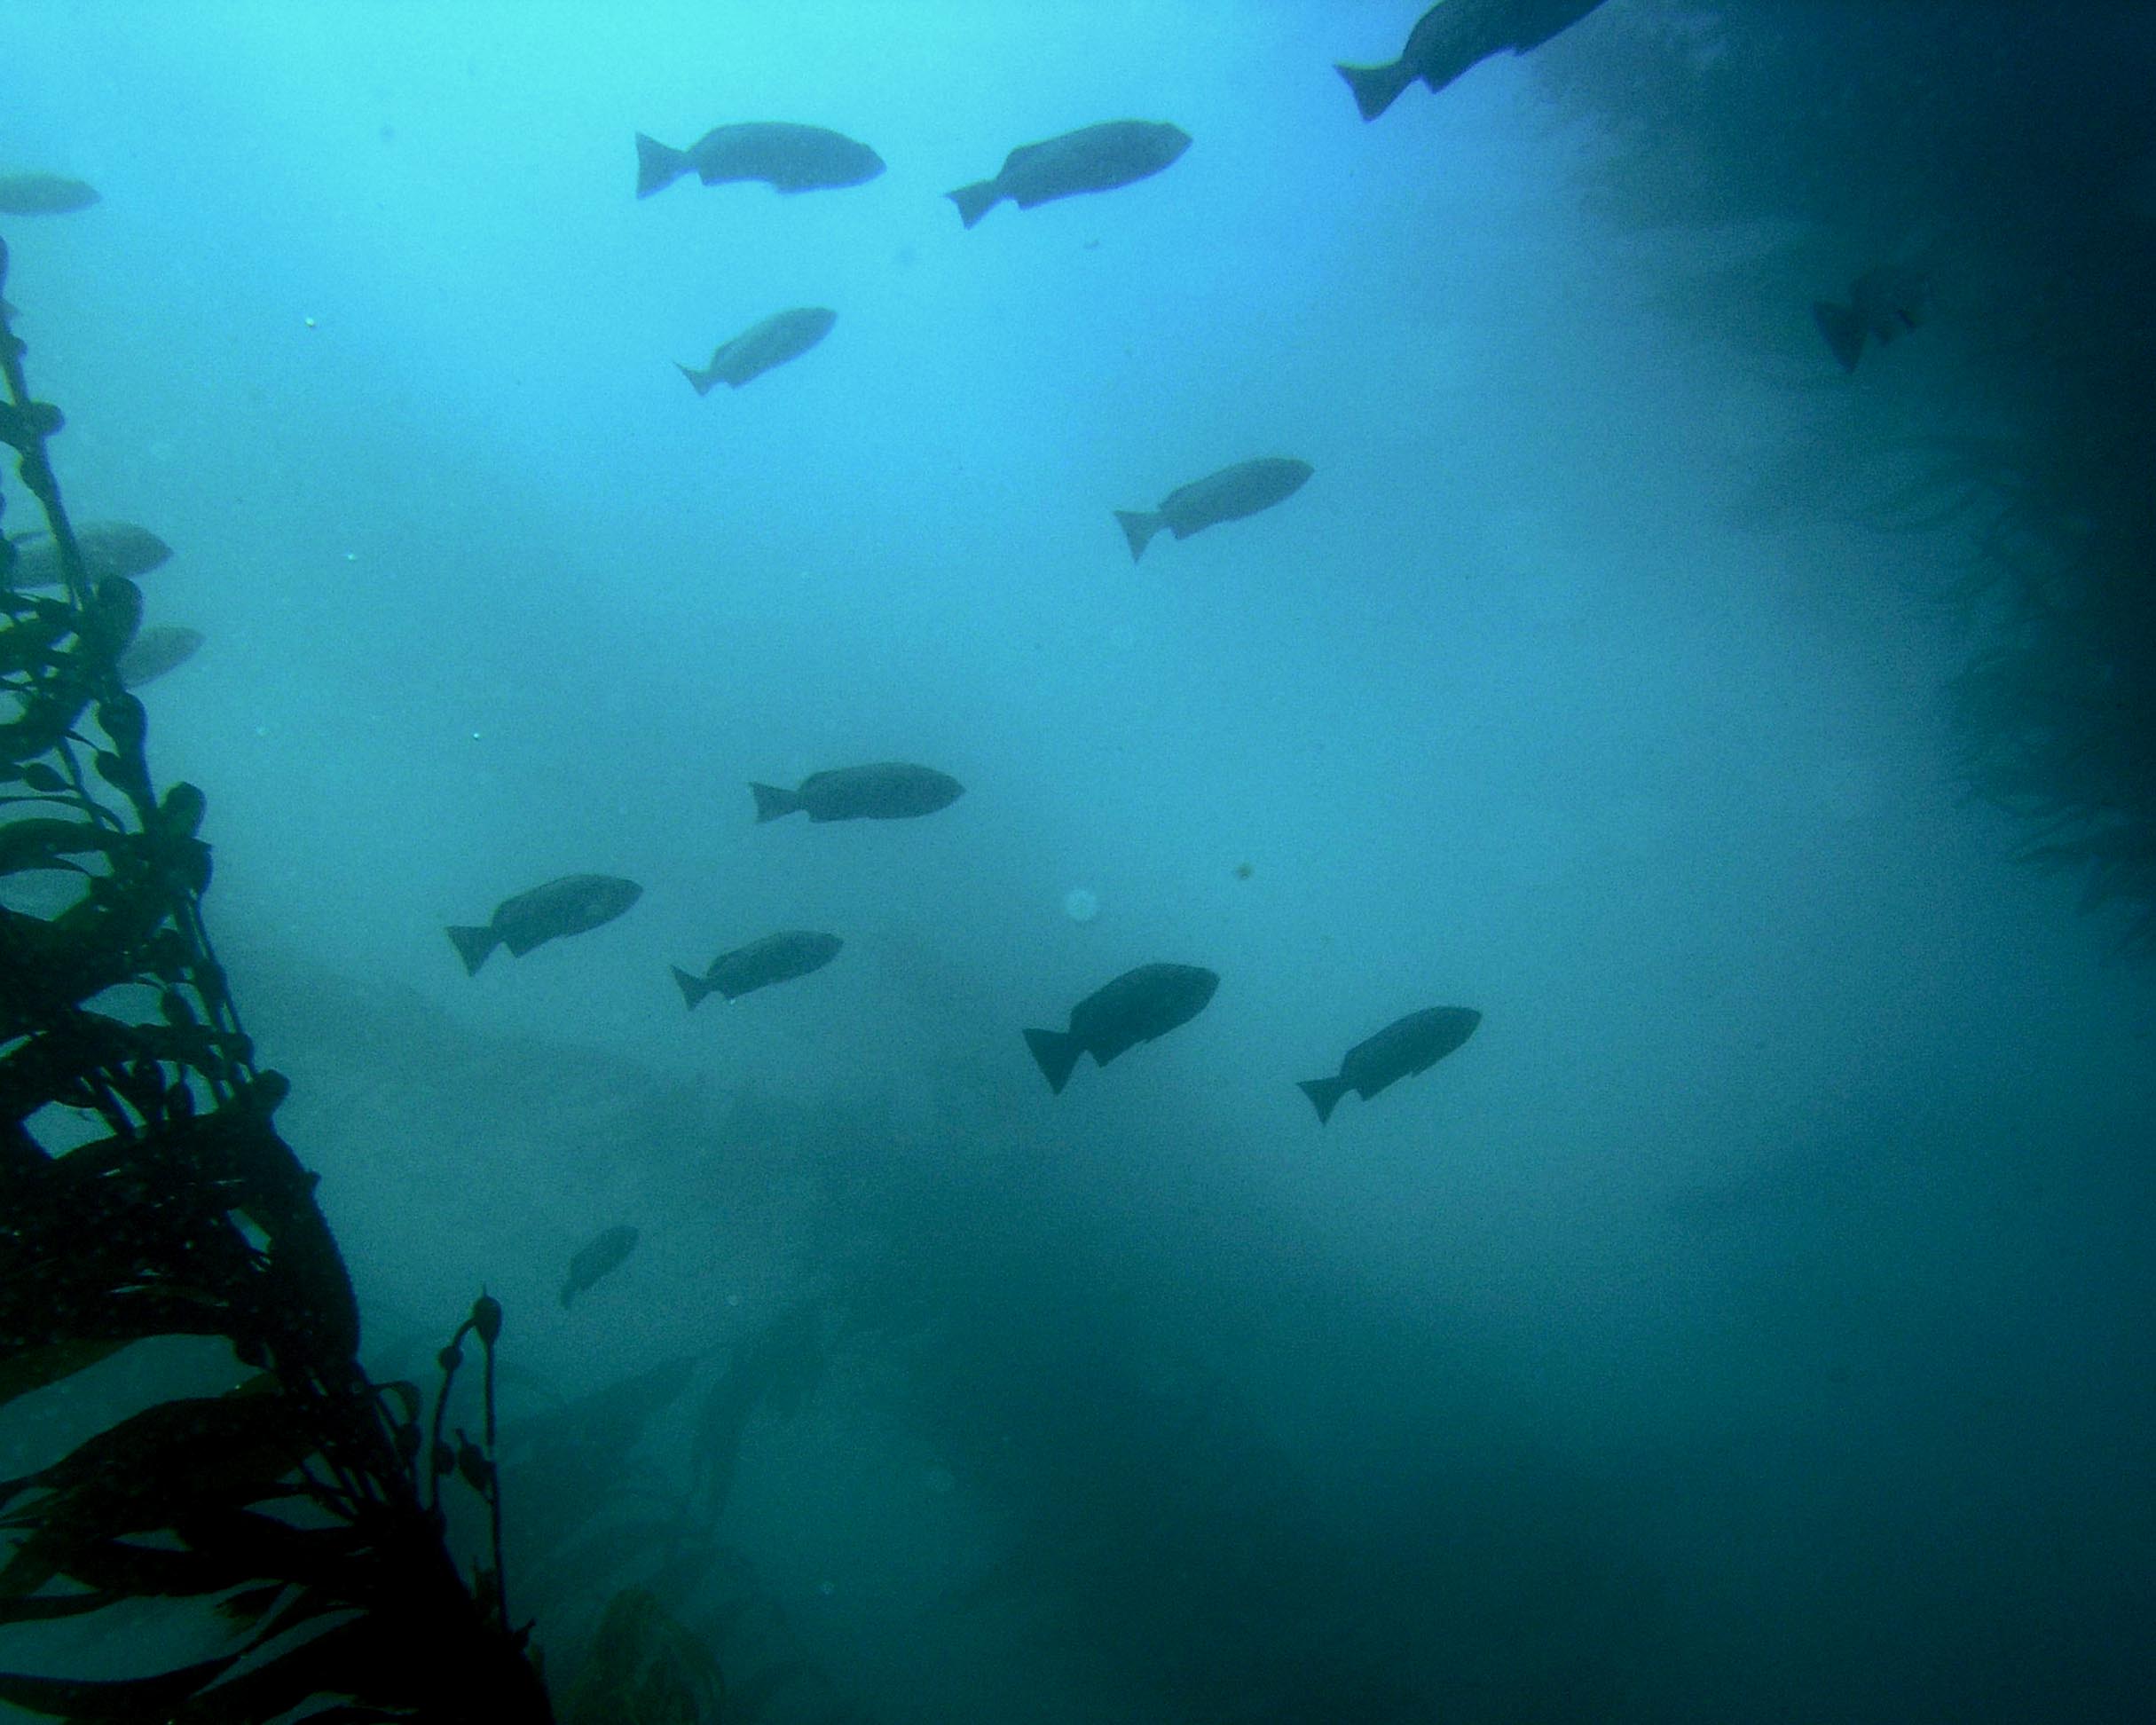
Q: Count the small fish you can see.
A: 15